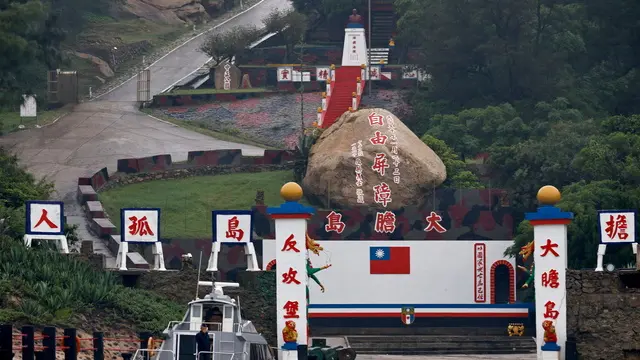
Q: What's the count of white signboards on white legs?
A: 4